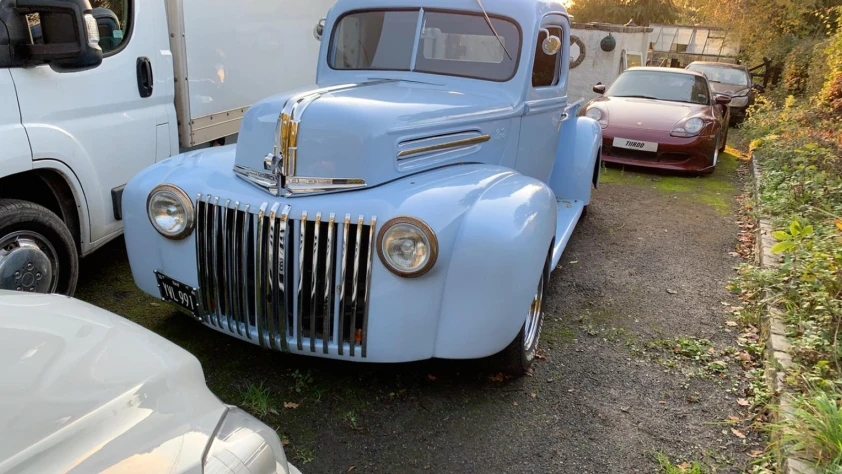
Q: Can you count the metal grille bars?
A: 15